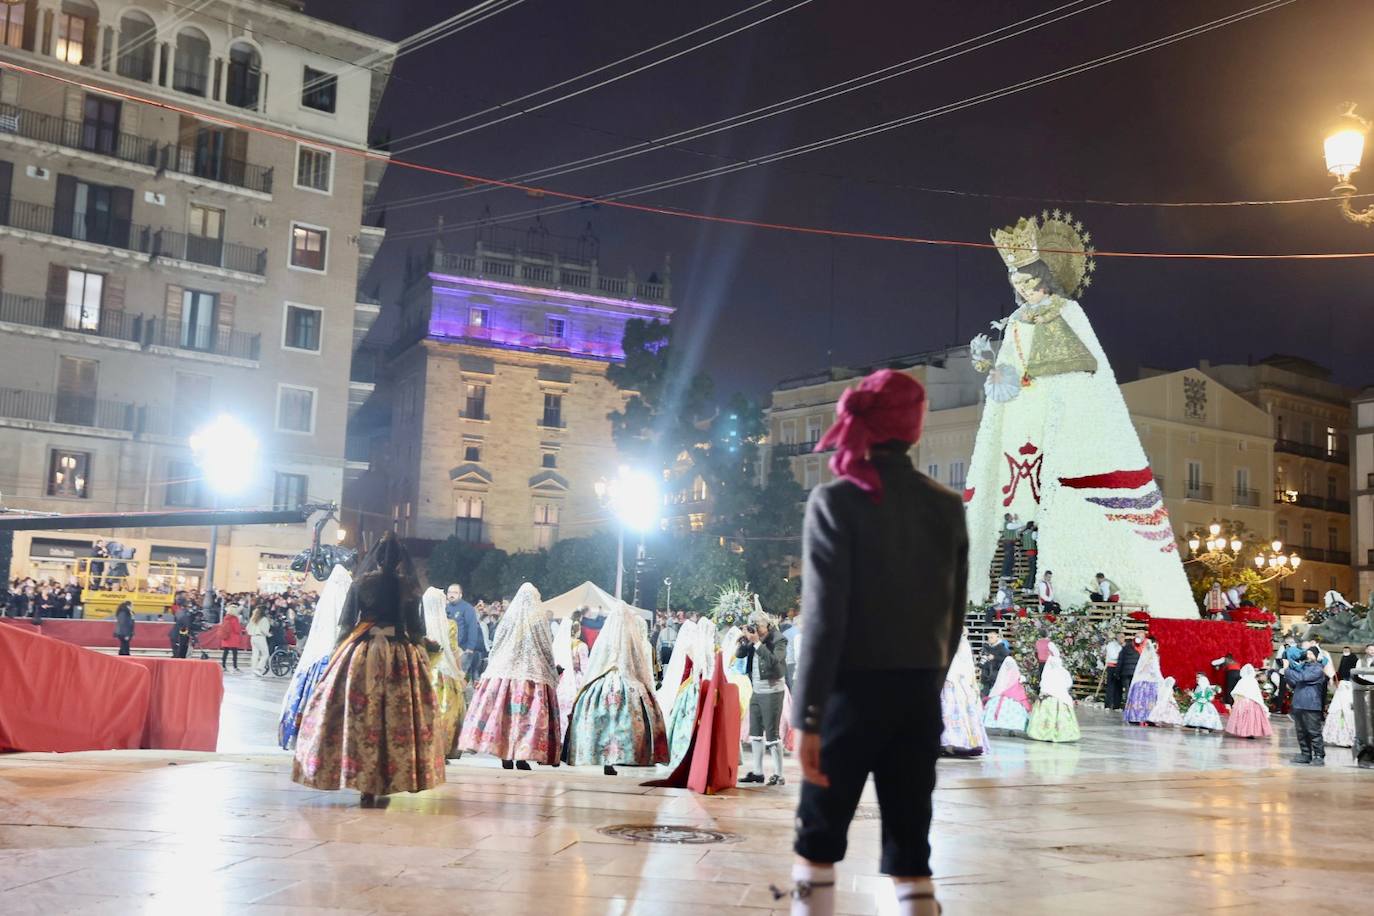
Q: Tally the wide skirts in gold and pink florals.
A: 1